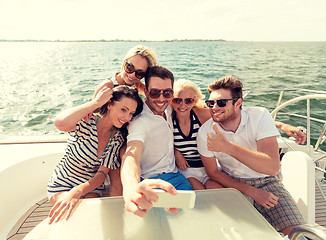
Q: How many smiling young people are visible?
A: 5